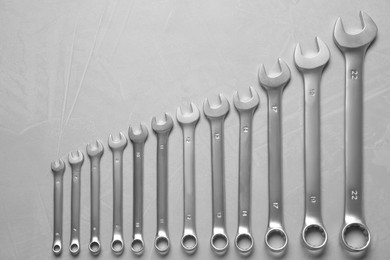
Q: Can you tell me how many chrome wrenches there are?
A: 12